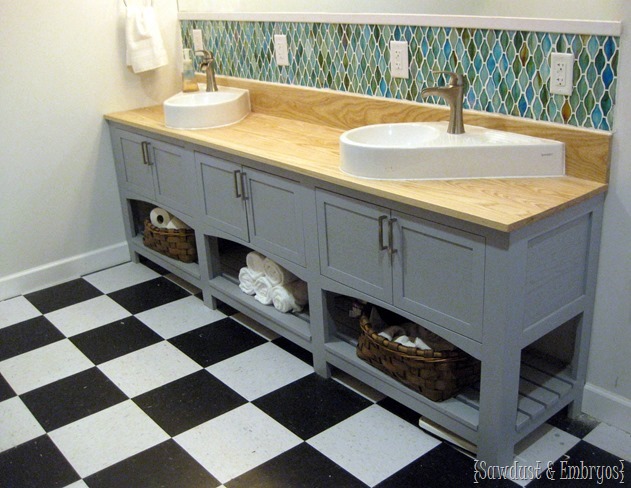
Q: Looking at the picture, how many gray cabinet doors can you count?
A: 6